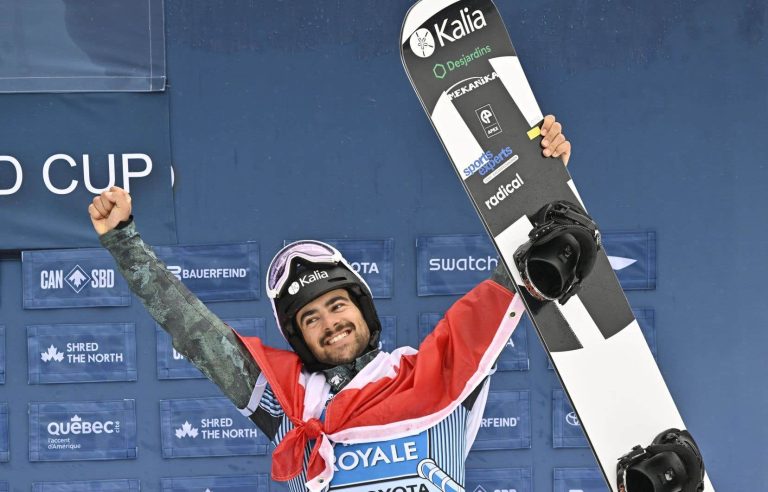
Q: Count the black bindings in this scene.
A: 2